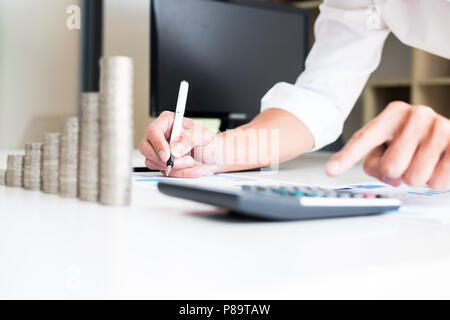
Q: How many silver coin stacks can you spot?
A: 7